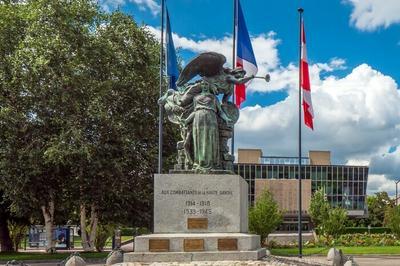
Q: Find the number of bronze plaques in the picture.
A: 4